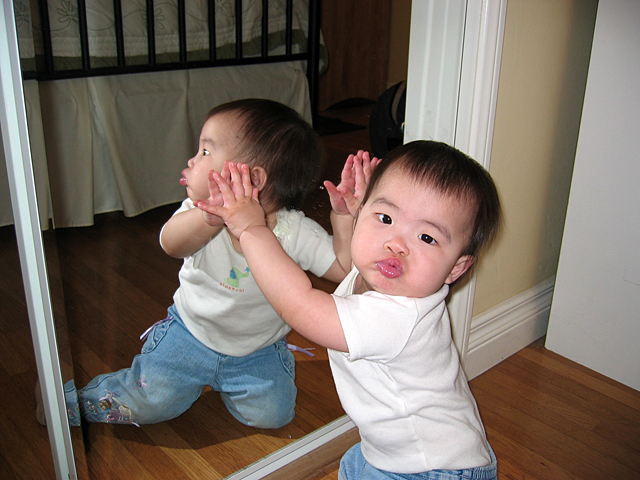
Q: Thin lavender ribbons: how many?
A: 2